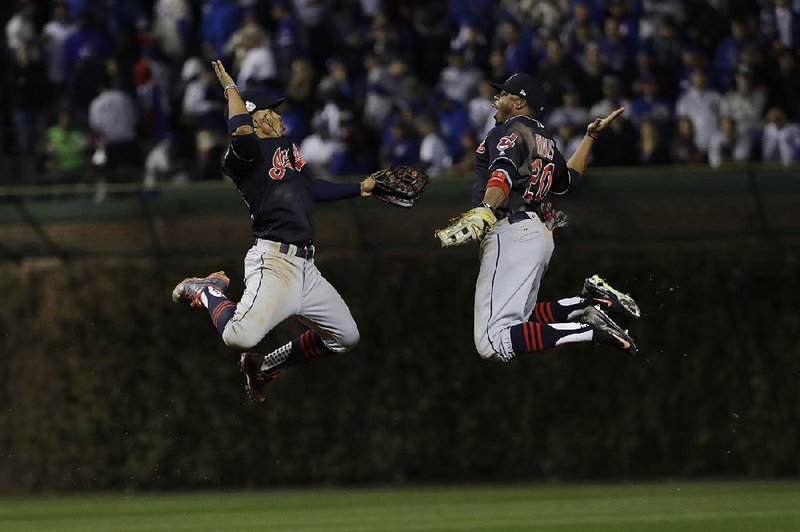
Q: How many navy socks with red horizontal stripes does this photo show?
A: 4